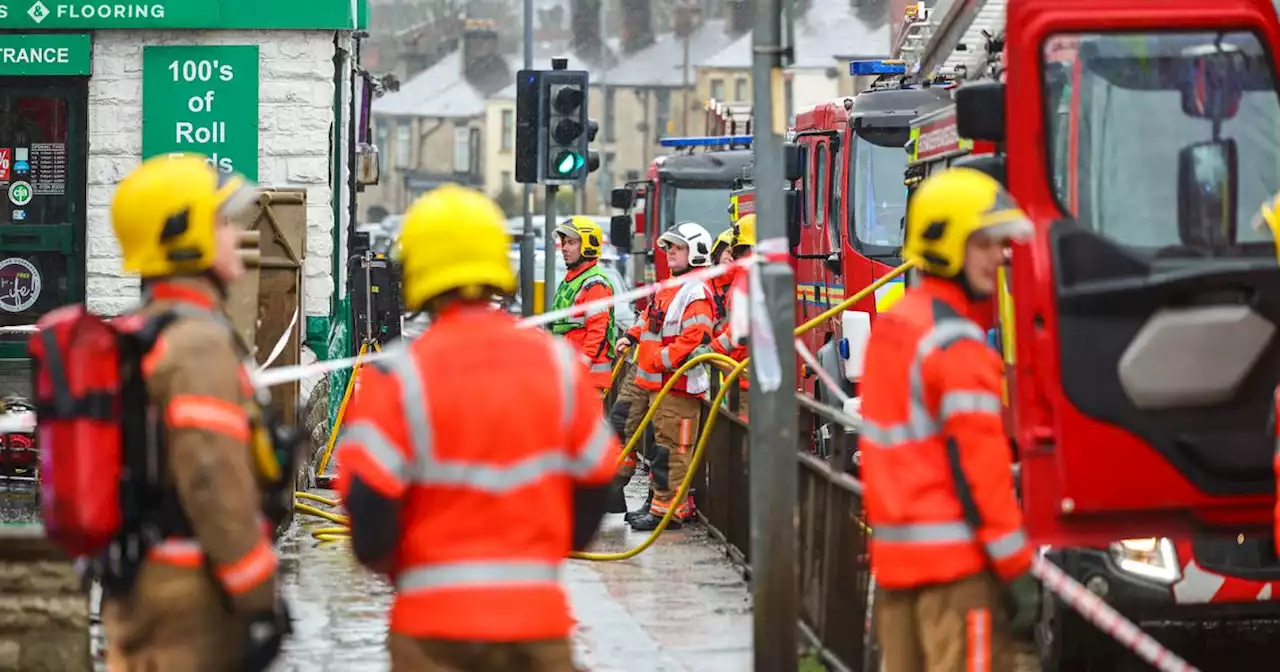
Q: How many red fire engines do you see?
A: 3